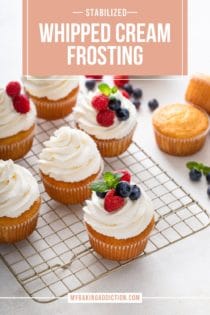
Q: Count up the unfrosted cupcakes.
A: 2